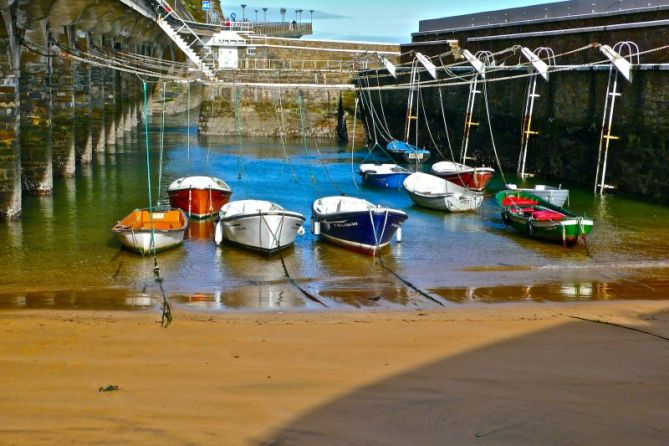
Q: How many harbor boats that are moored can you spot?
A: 10